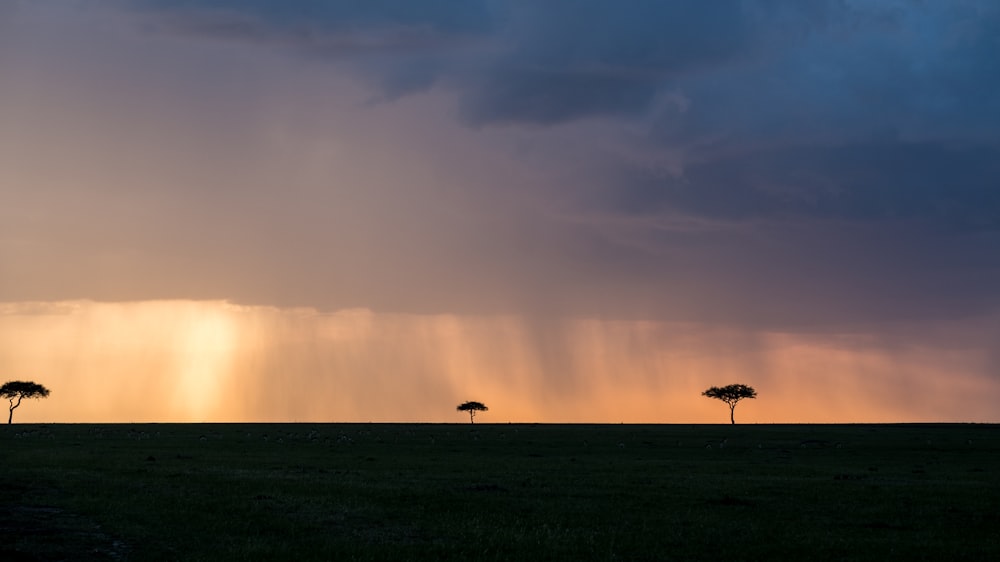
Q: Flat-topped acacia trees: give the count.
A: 3